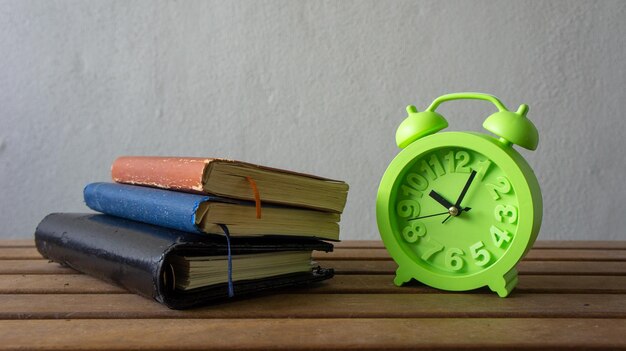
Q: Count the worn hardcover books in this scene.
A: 3